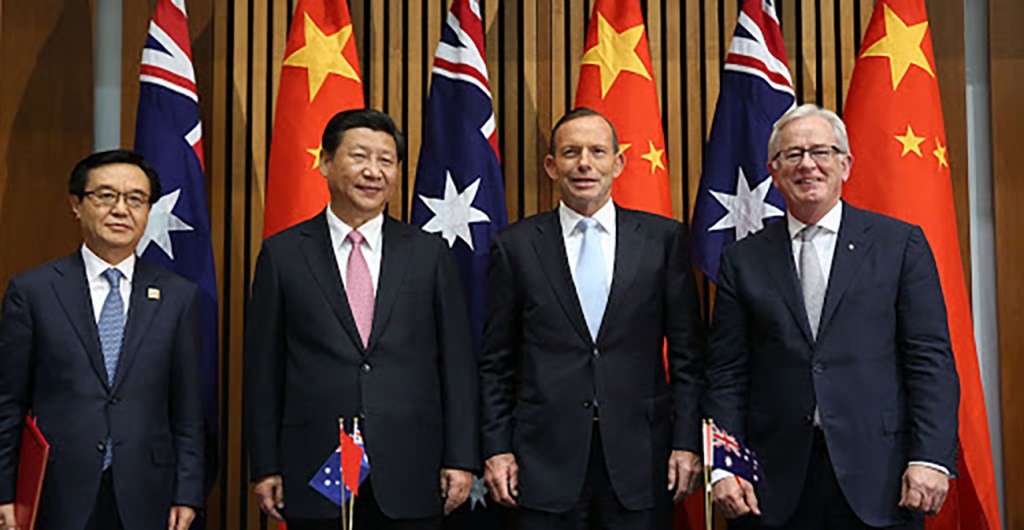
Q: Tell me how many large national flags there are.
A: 6